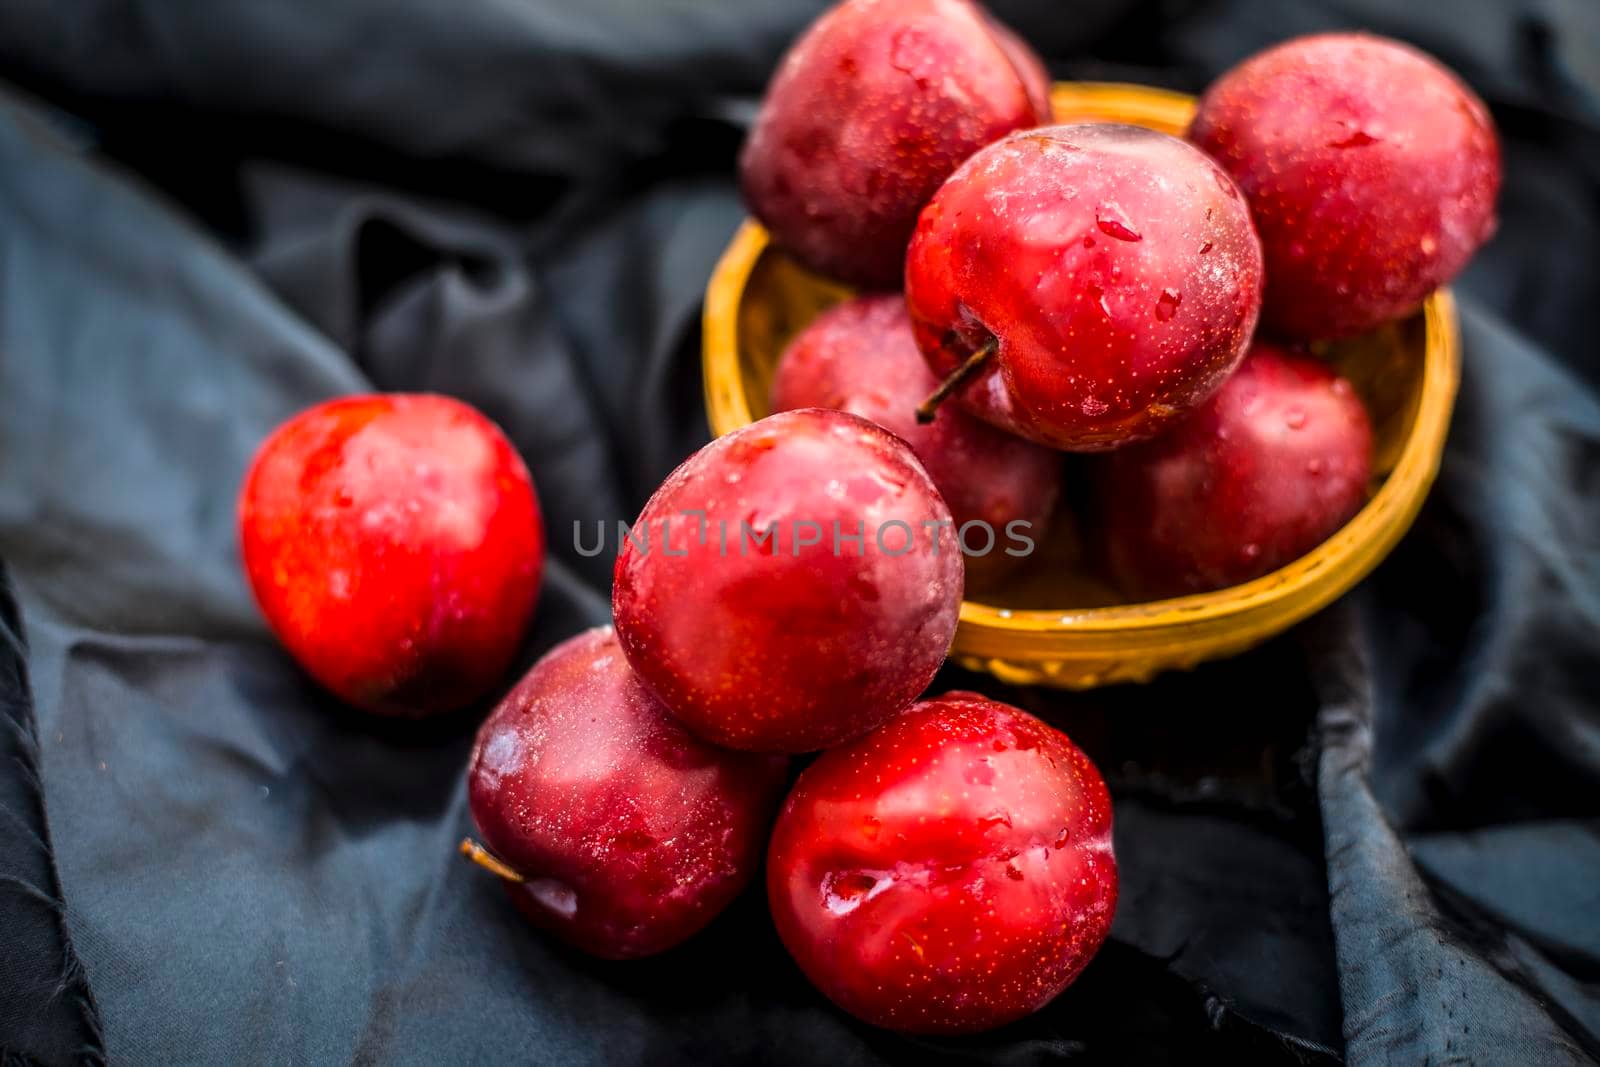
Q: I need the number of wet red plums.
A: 9